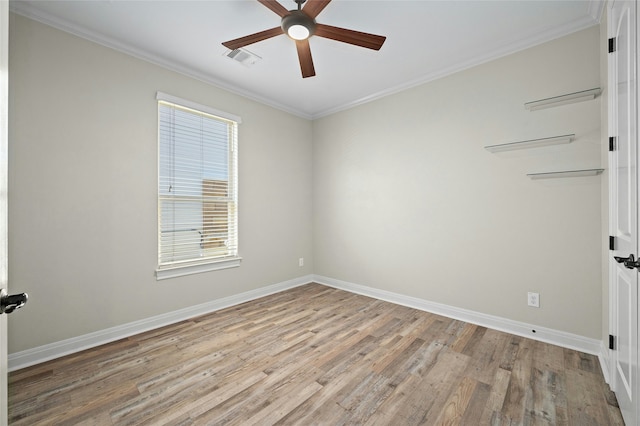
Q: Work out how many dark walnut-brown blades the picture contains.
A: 5